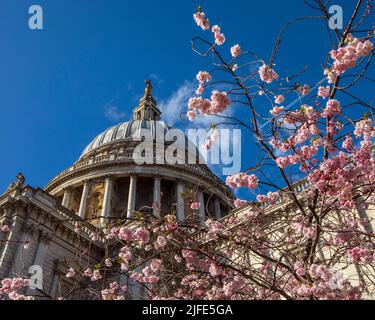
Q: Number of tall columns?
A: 8